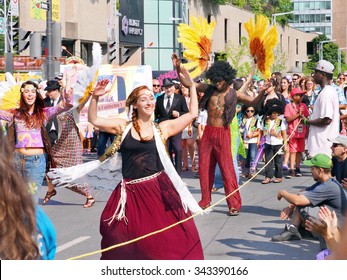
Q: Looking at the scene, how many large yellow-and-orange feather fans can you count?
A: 2